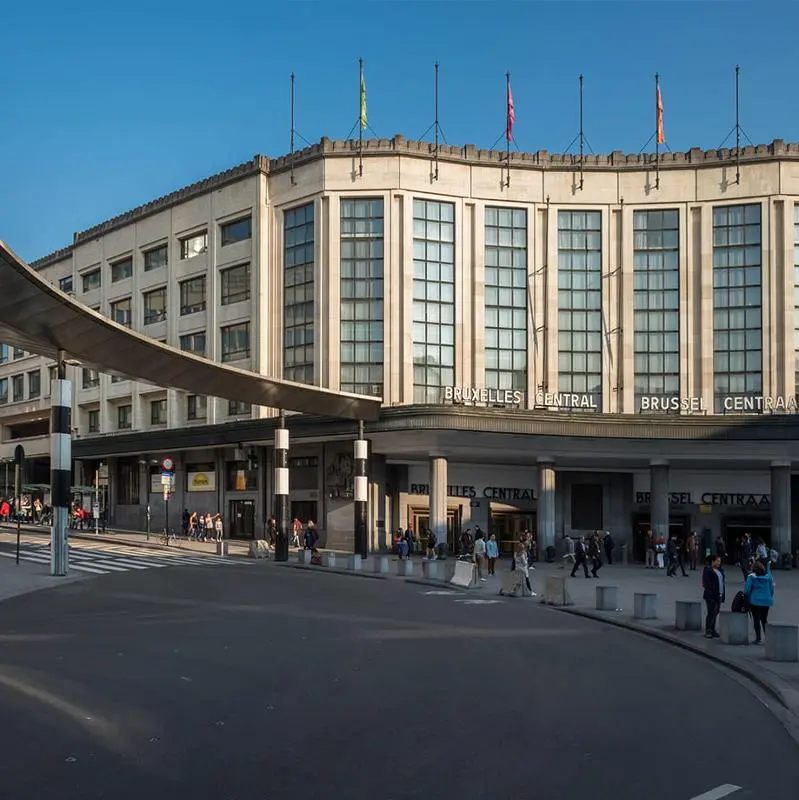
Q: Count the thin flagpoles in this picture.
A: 7